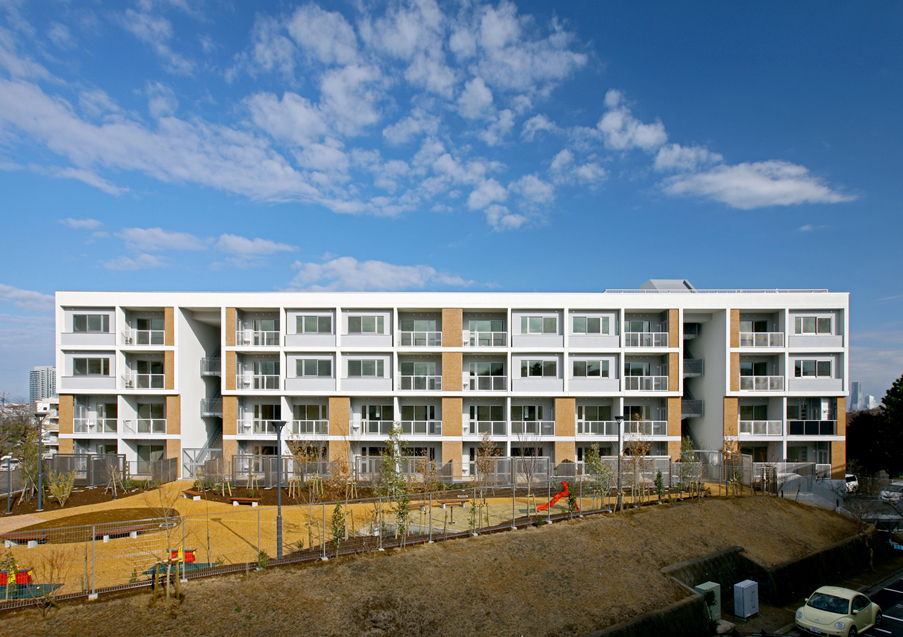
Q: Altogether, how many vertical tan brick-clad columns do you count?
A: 9